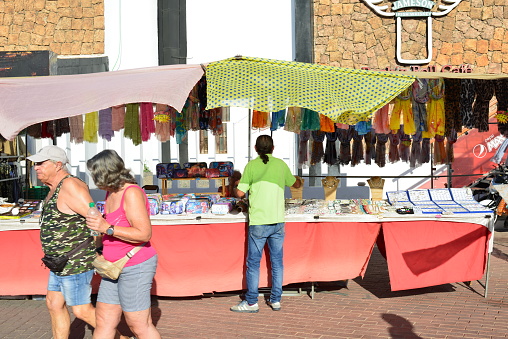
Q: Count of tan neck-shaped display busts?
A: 3